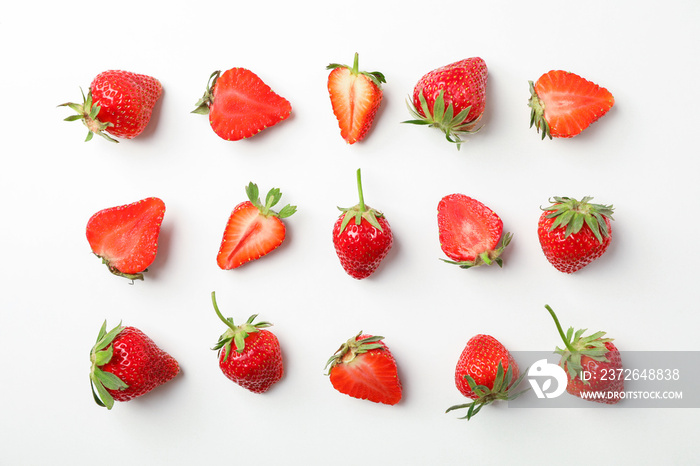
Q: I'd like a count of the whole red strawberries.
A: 8